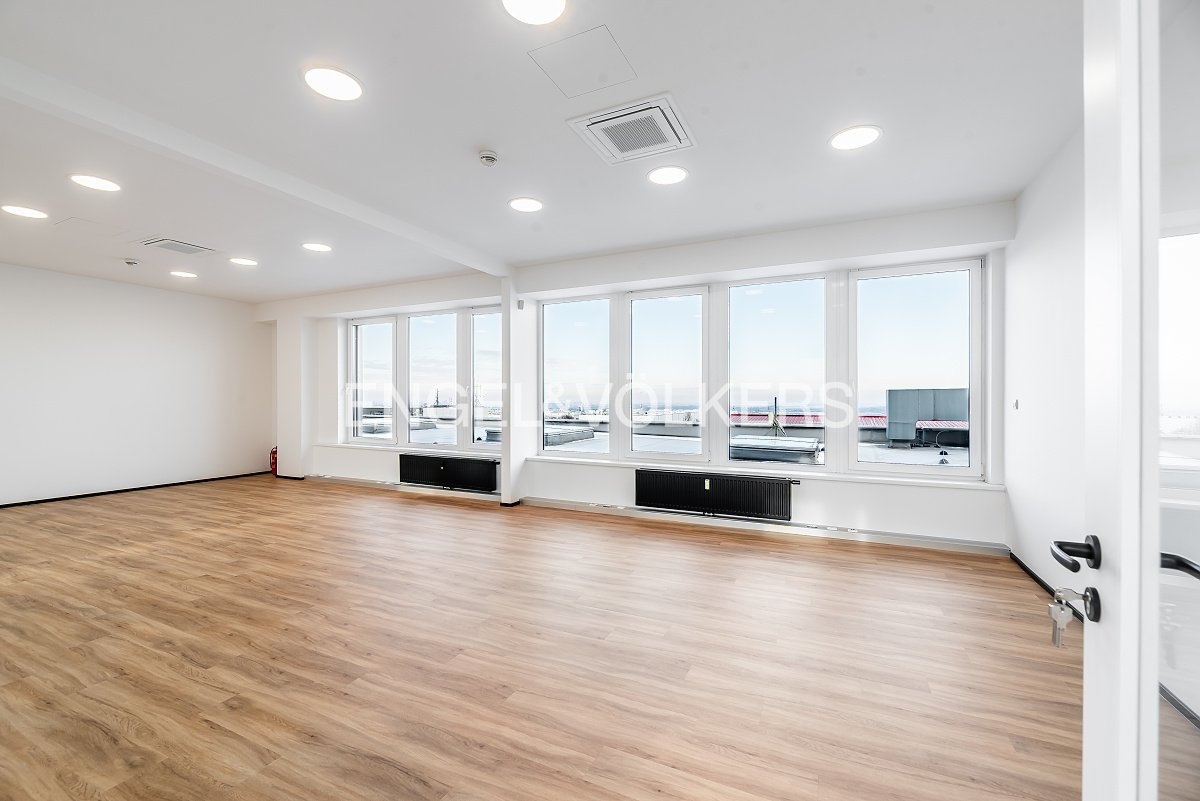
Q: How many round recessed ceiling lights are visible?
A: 10